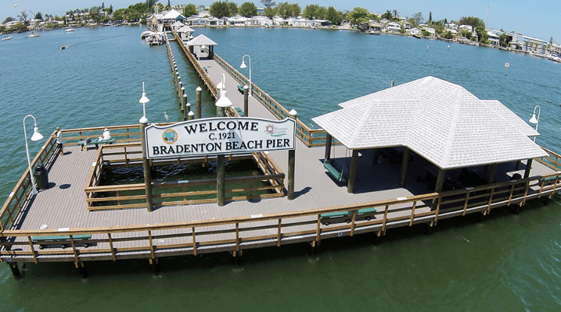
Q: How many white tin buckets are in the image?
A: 0